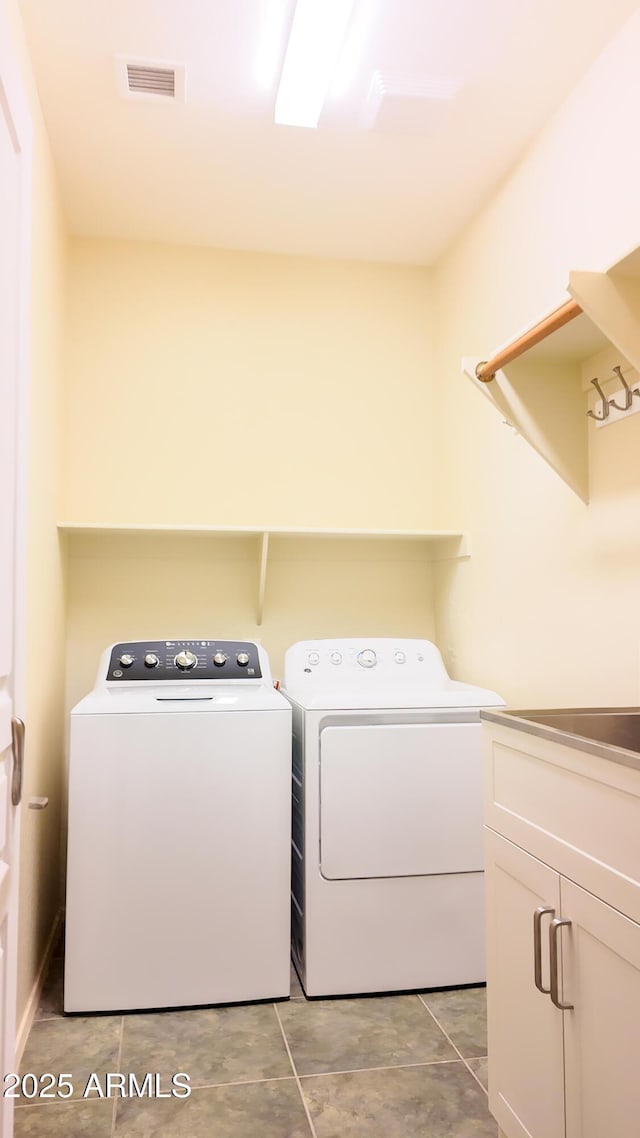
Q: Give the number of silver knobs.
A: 5